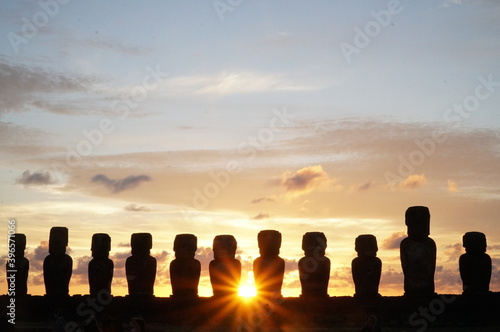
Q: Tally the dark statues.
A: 11